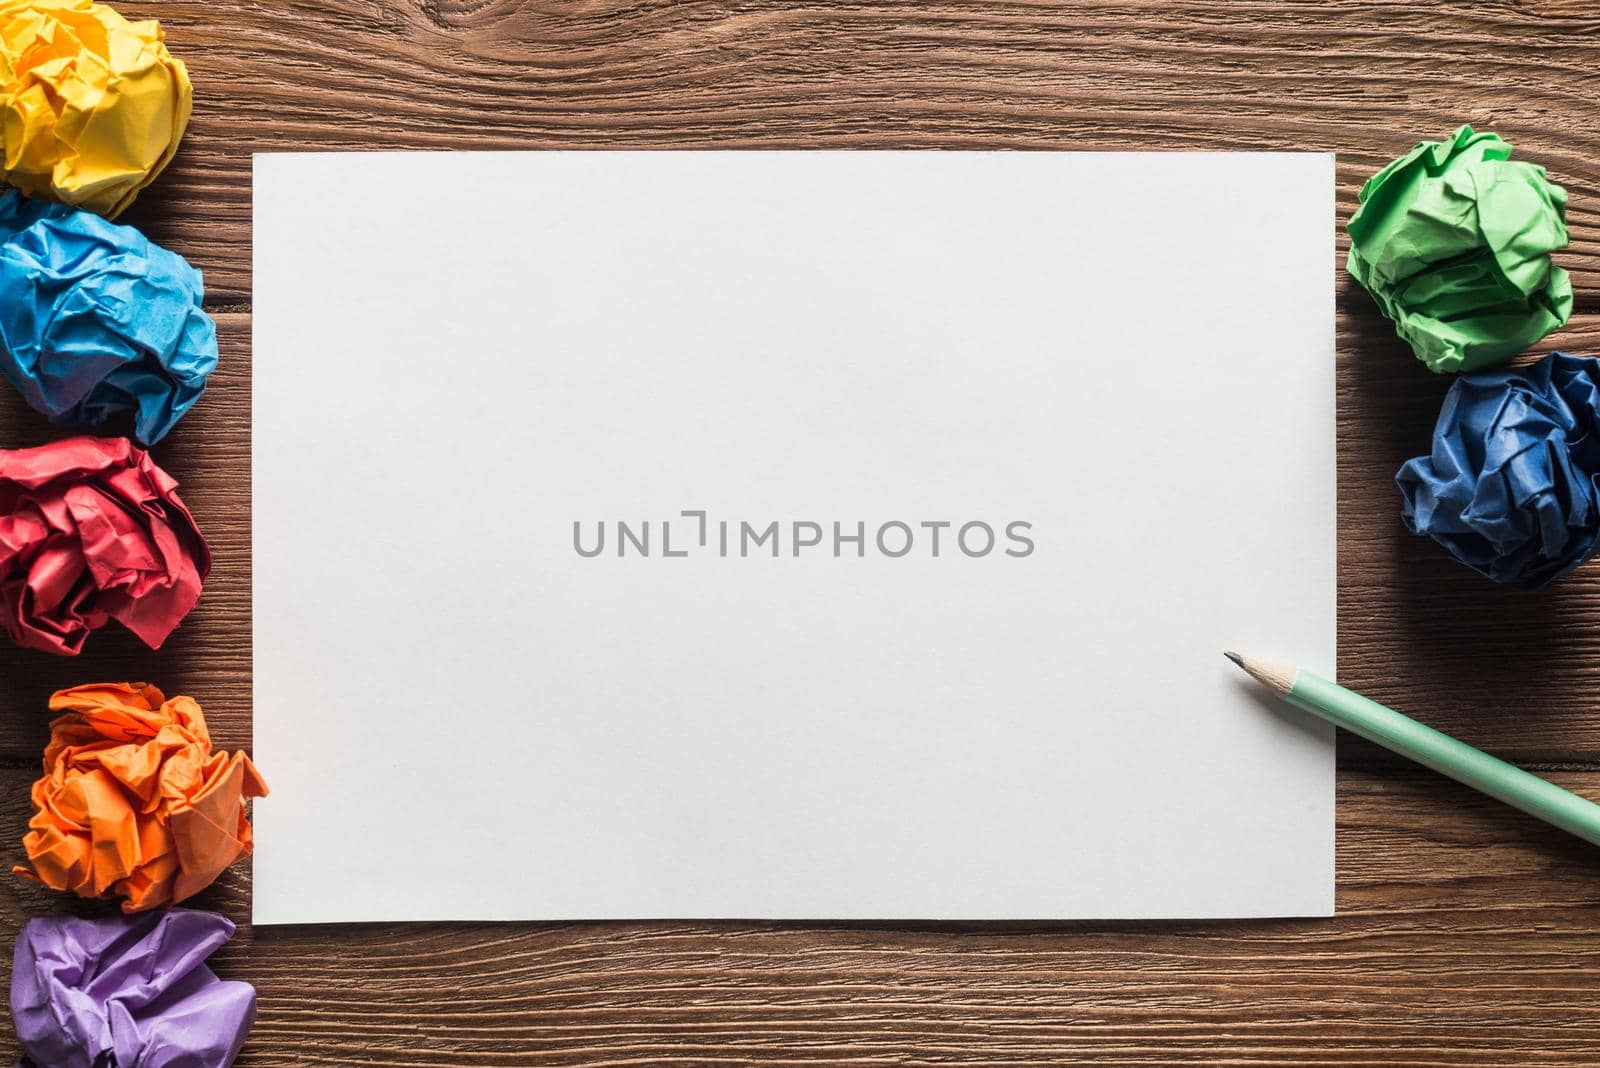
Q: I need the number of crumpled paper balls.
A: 7